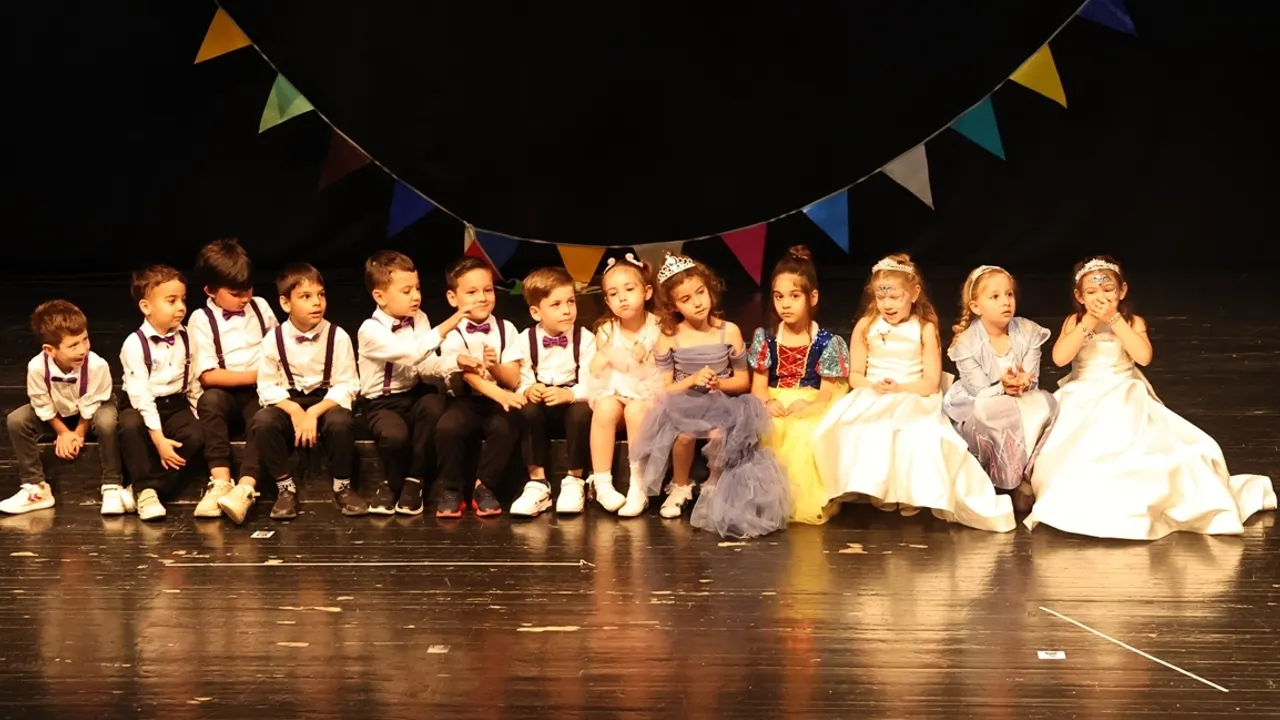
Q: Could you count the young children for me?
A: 13